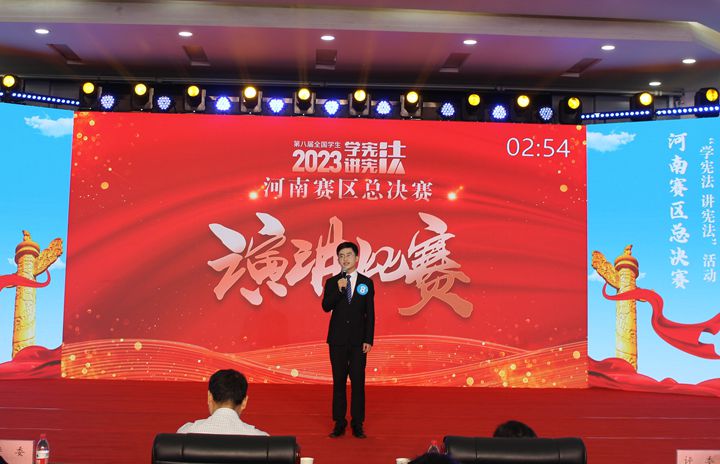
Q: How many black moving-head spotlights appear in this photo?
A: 13